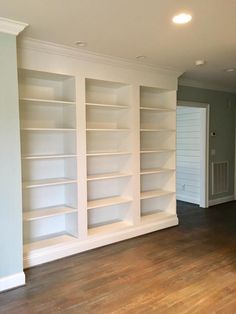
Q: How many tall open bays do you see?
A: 3